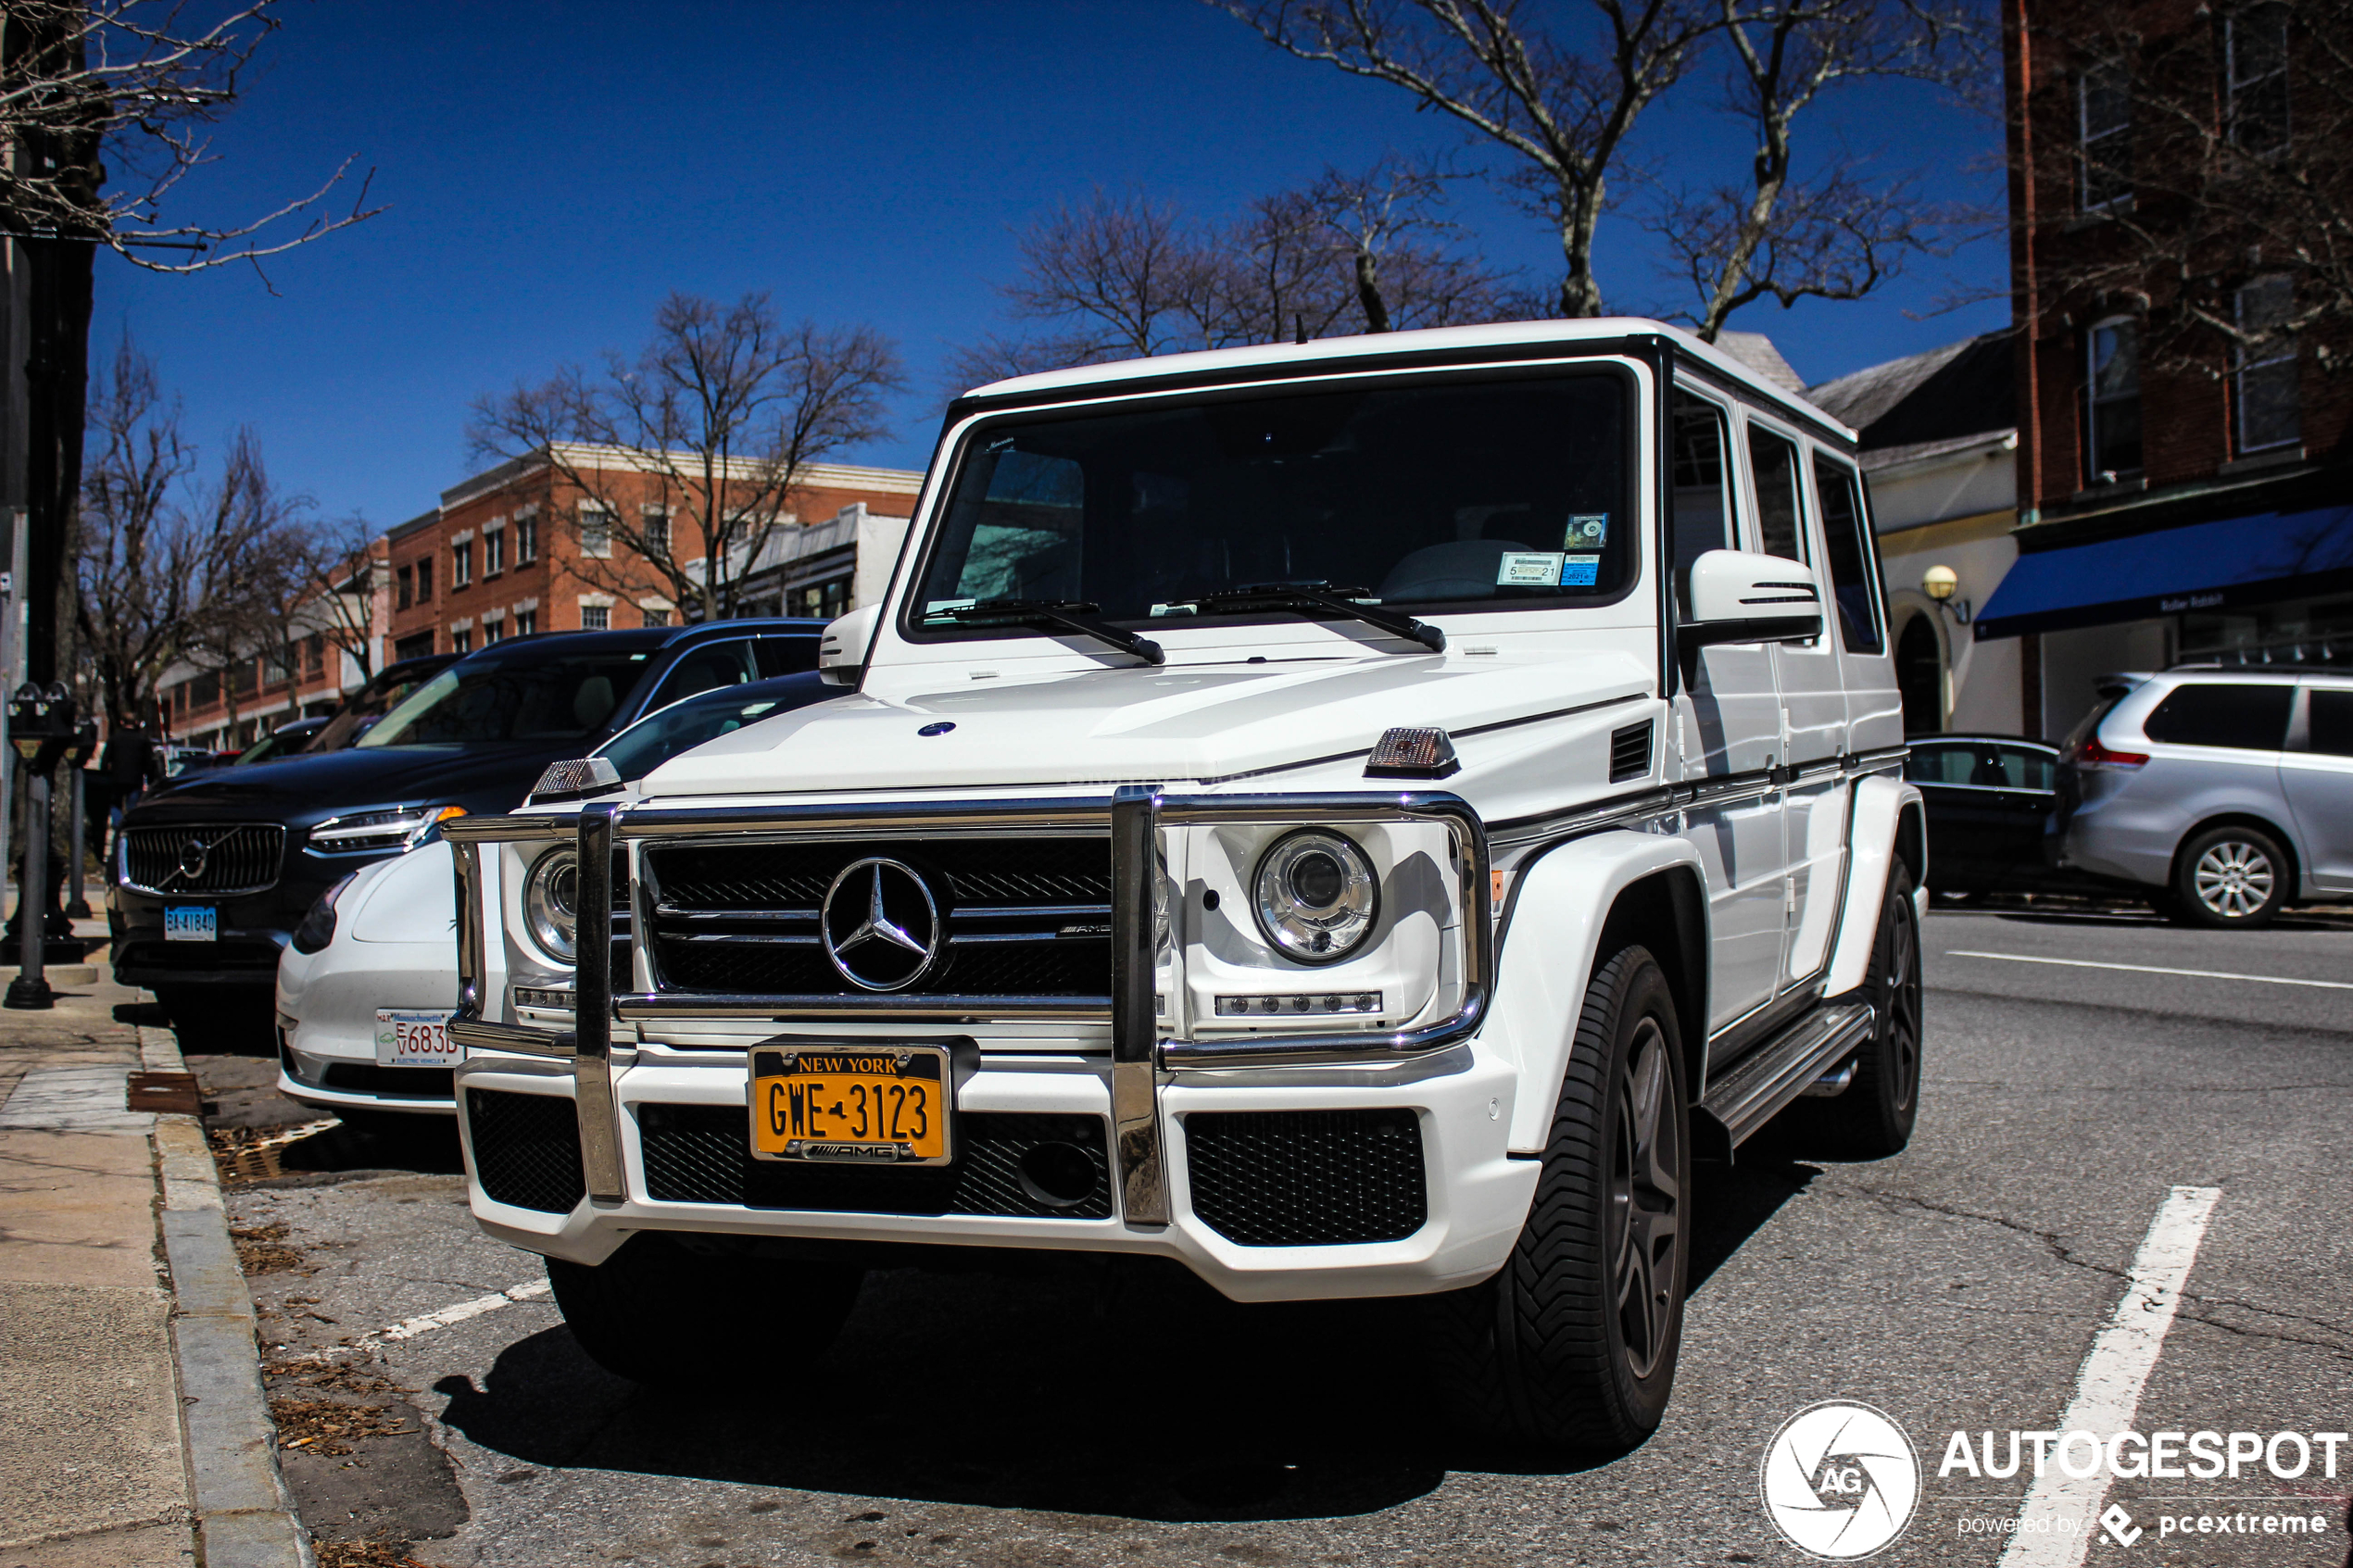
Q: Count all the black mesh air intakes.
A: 3